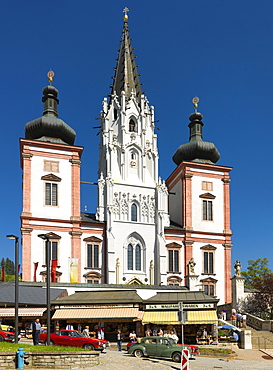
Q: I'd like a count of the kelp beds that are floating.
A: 0